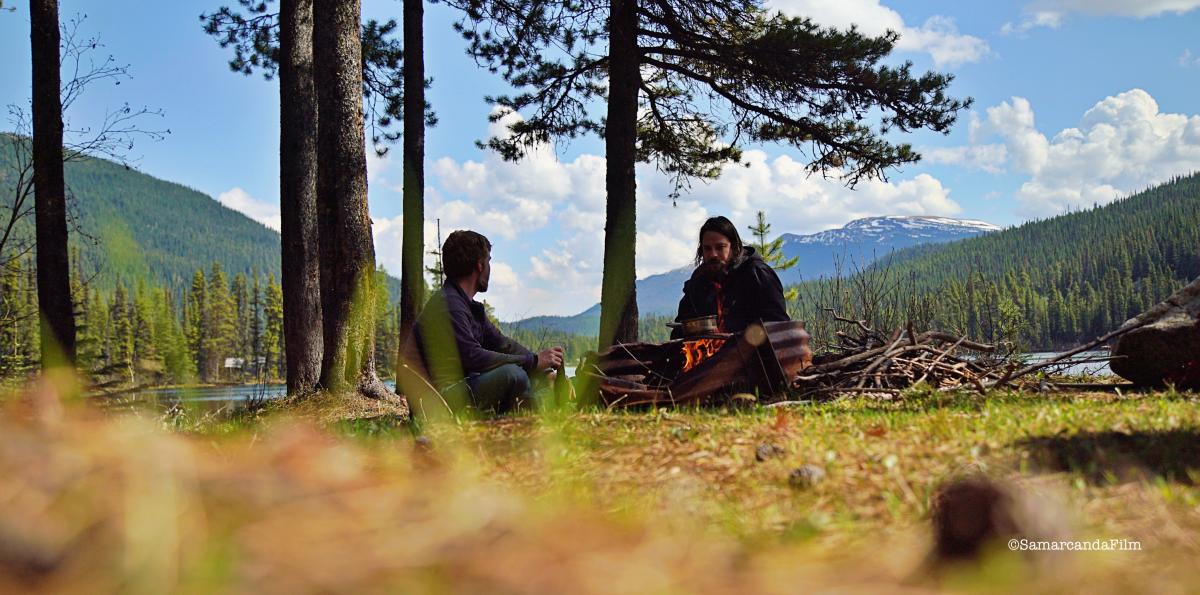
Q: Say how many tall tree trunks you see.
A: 5